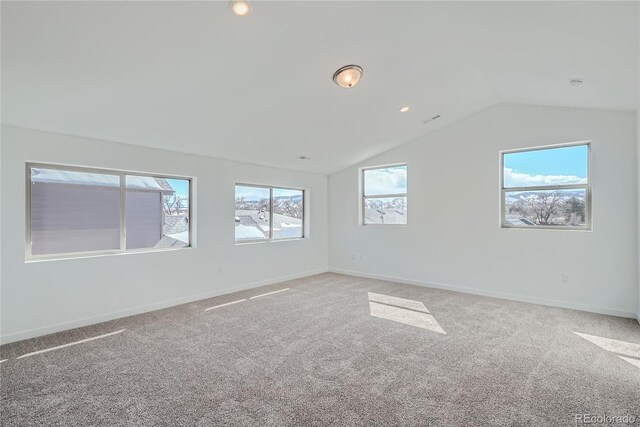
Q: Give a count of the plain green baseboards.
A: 0